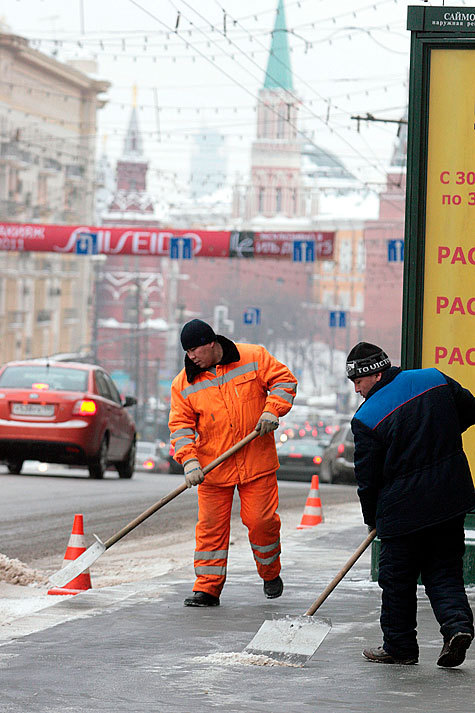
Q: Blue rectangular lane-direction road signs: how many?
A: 6